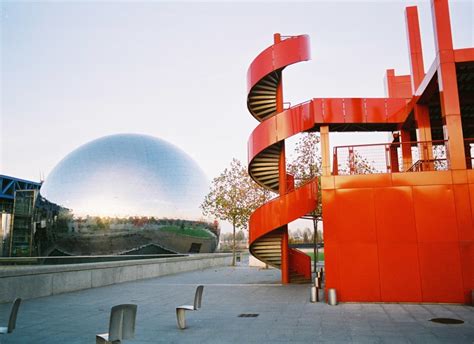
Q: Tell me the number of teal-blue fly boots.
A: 0